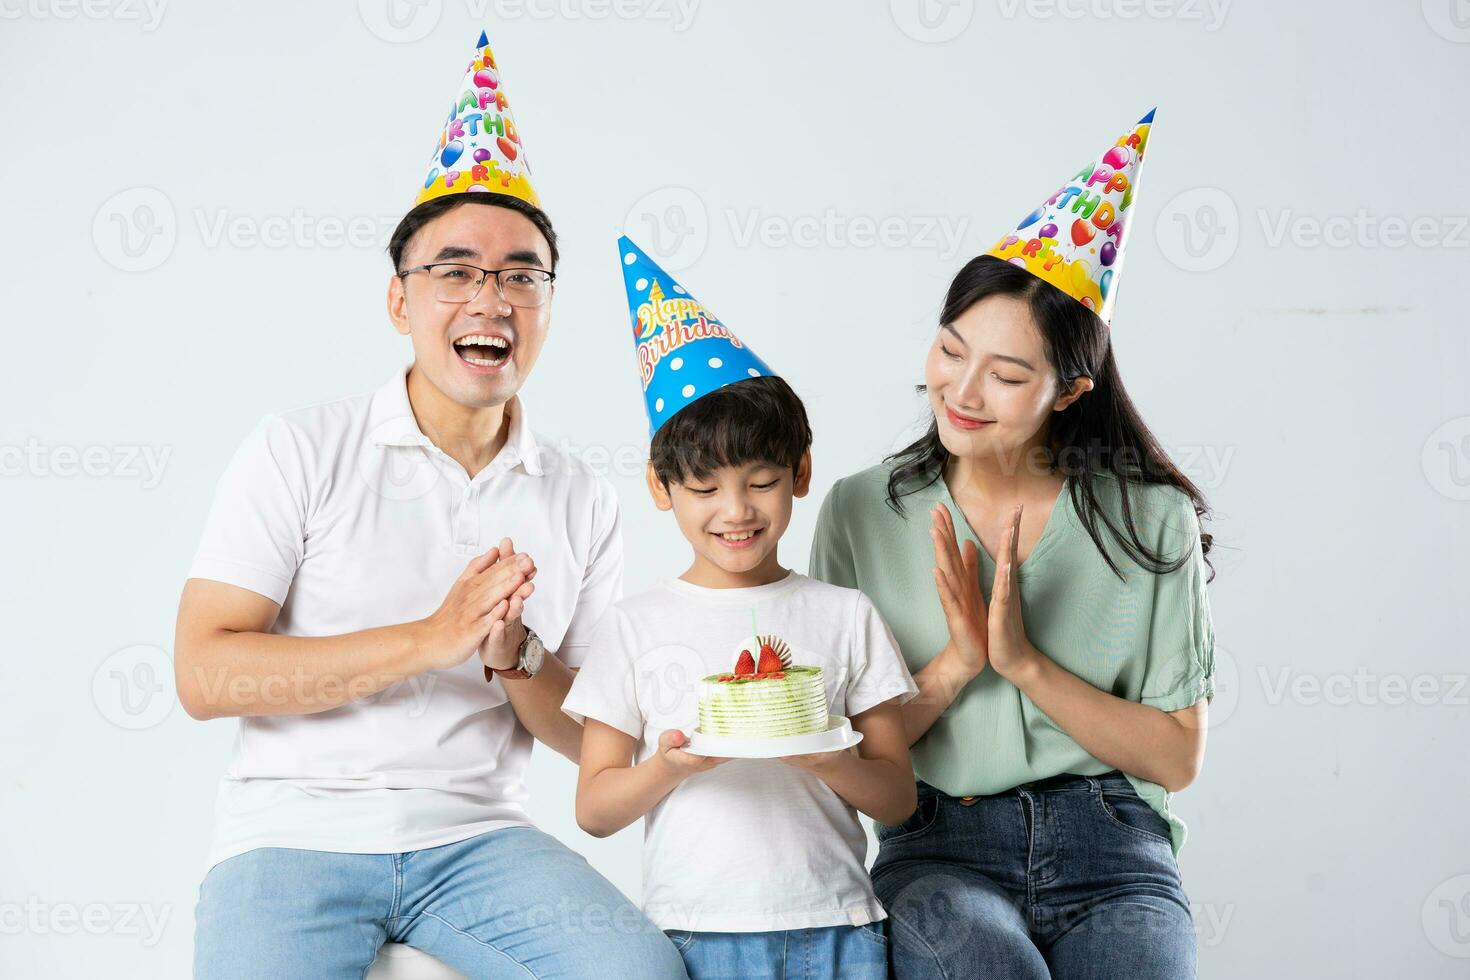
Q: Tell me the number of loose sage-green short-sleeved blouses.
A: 1